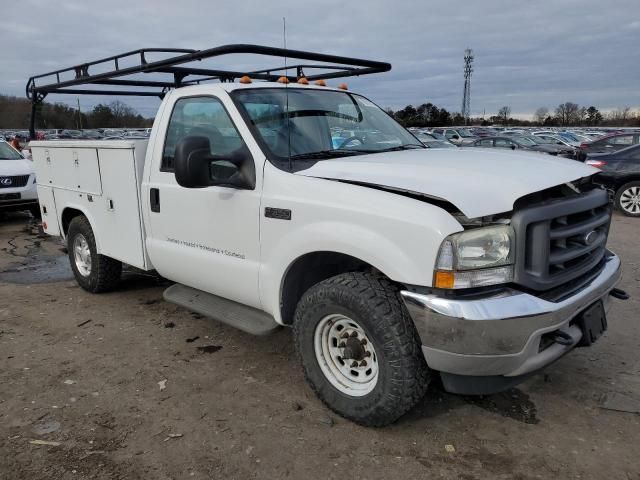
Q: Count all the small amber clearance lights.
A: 5